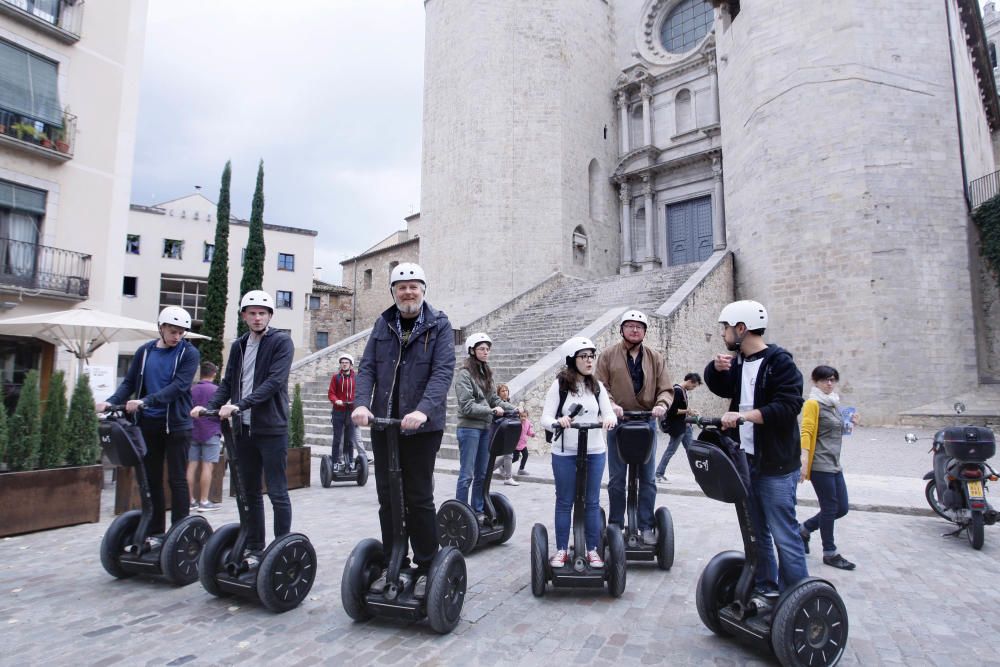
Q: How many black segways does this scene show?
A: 8